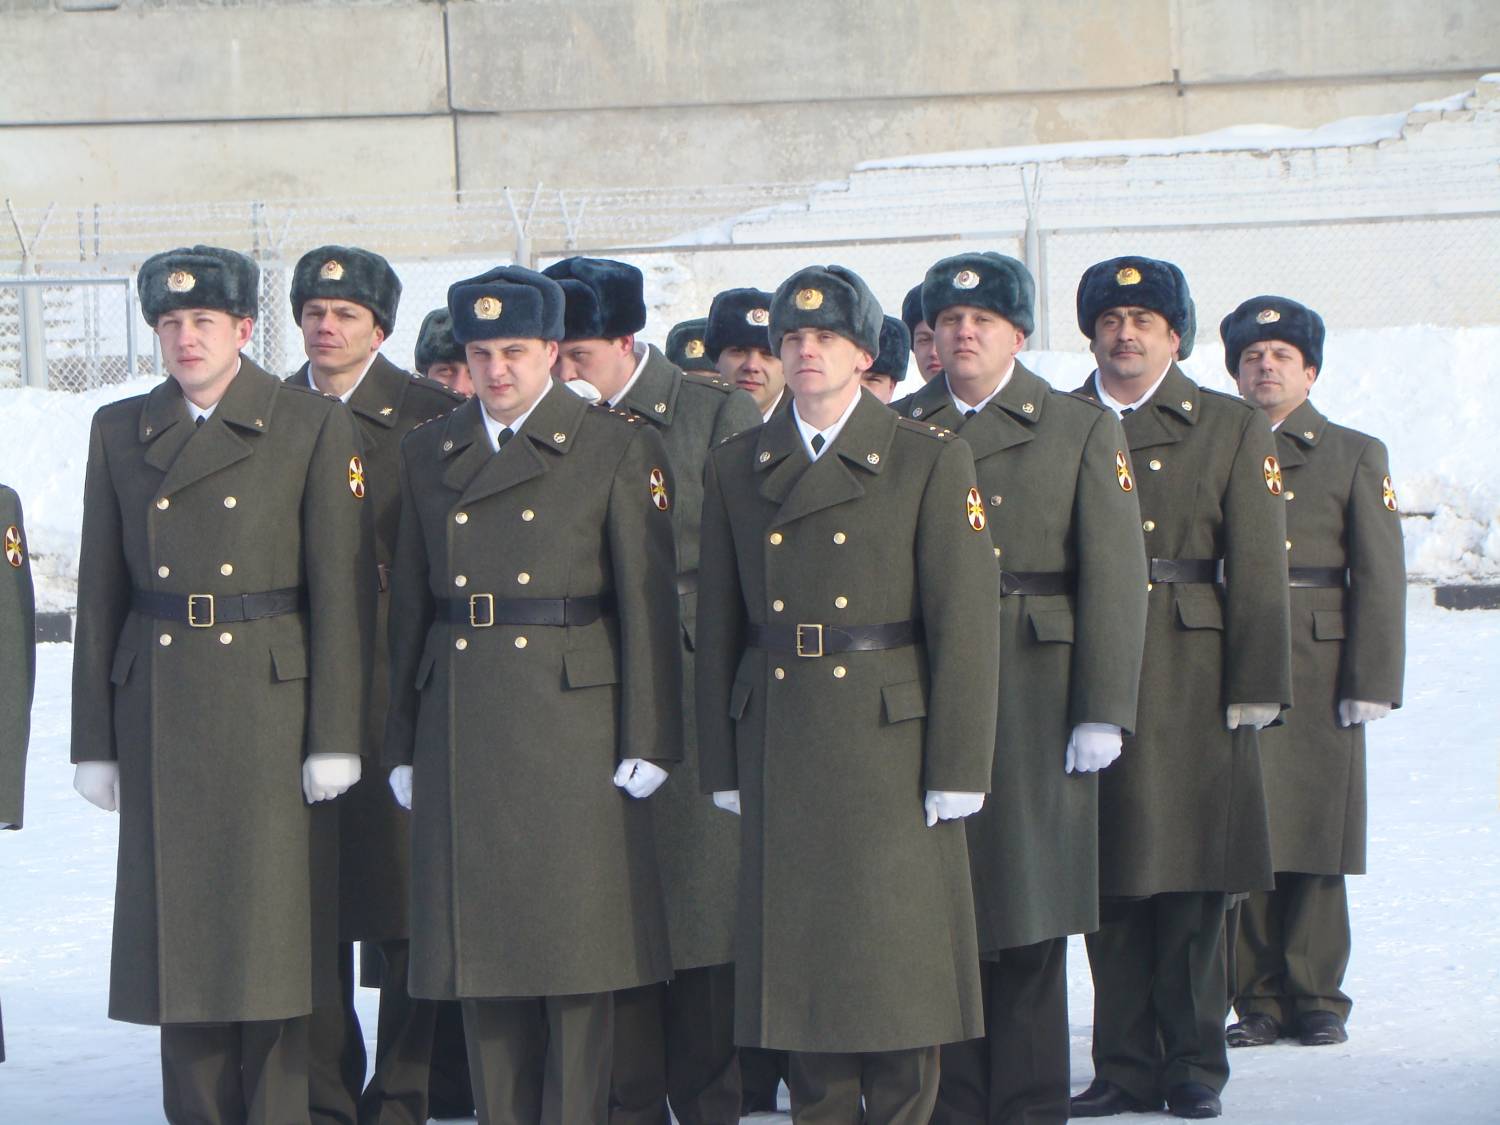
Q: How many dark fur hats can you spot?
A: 14